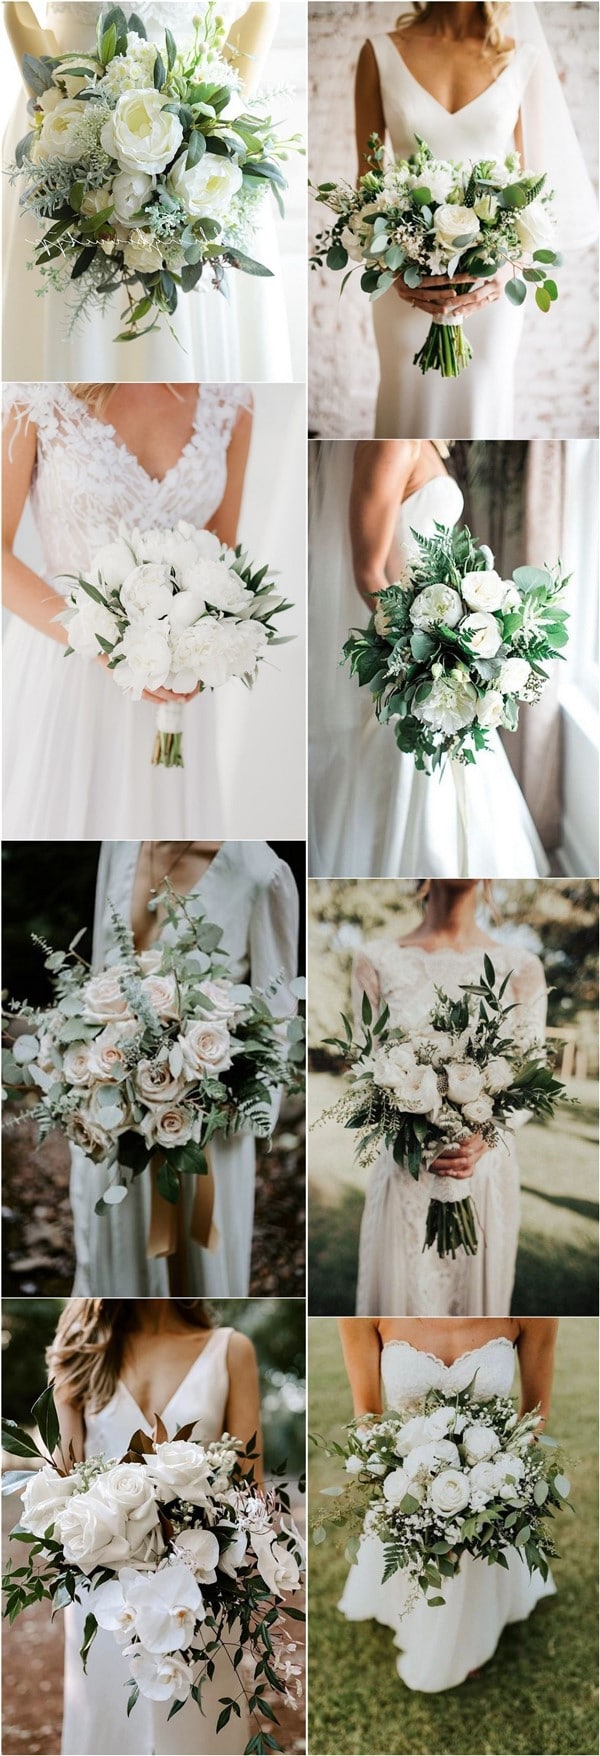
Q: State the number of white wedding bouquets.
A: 8